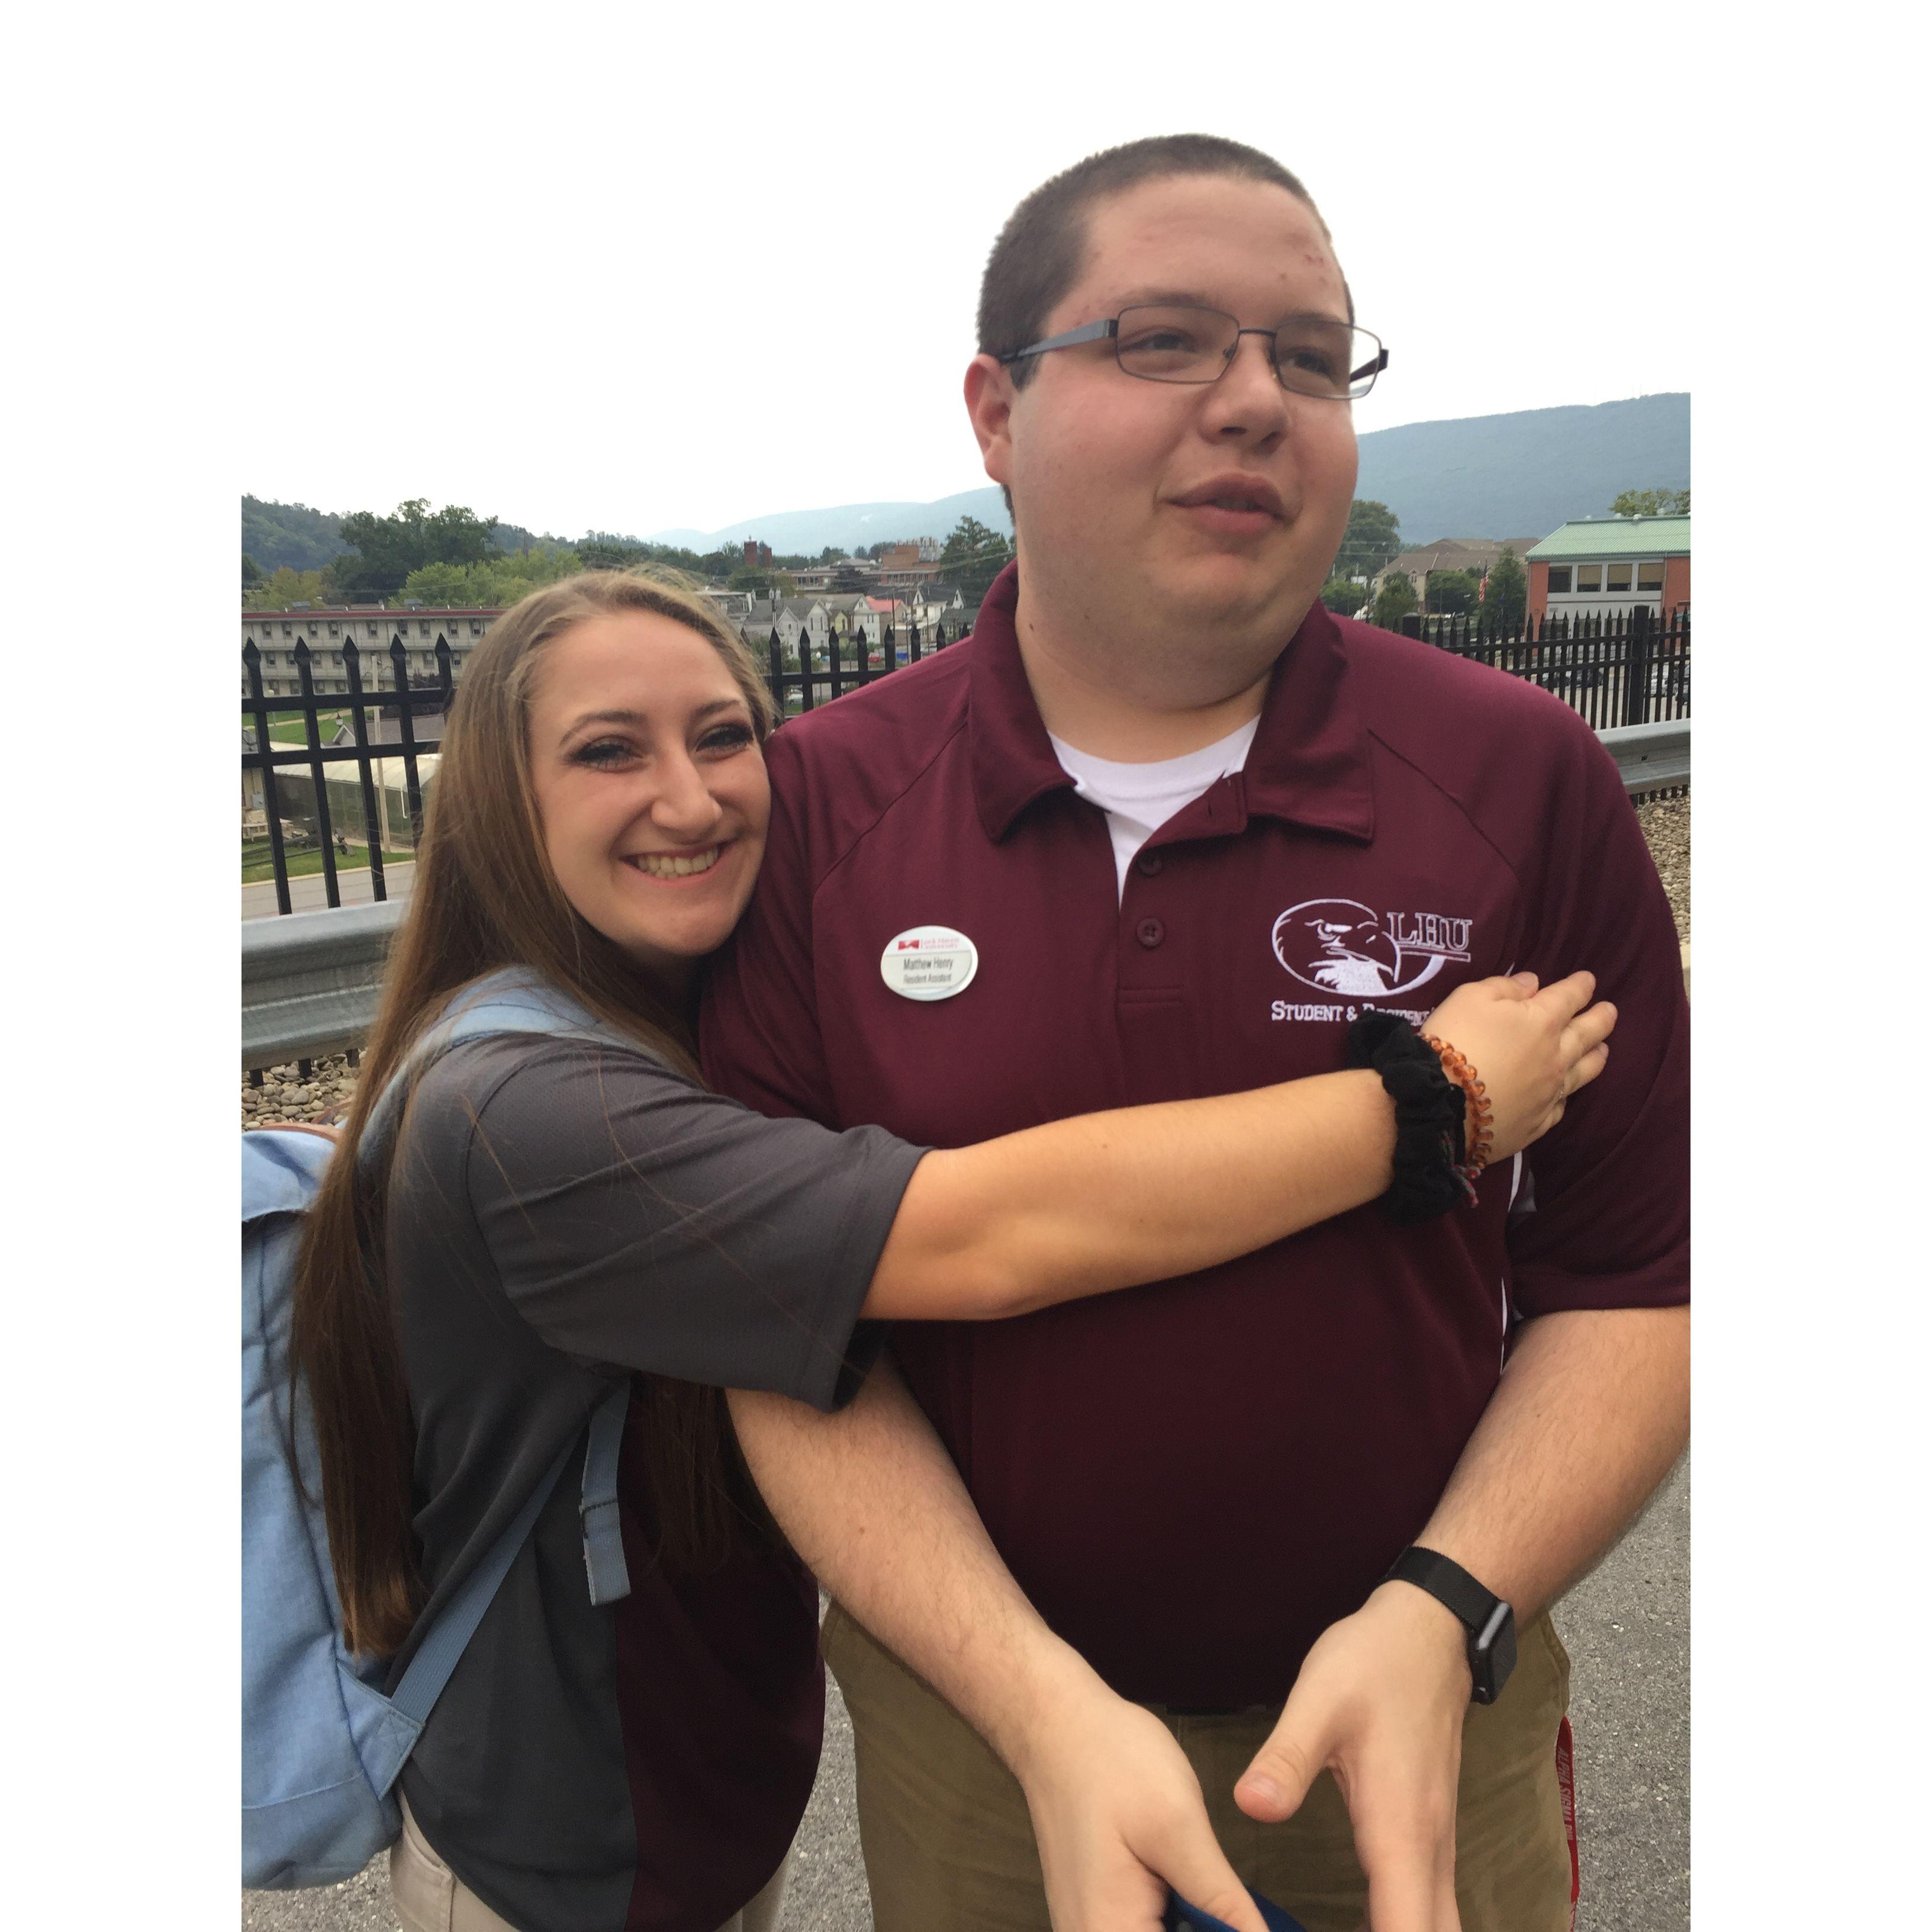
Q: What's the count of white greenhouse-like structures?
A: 1